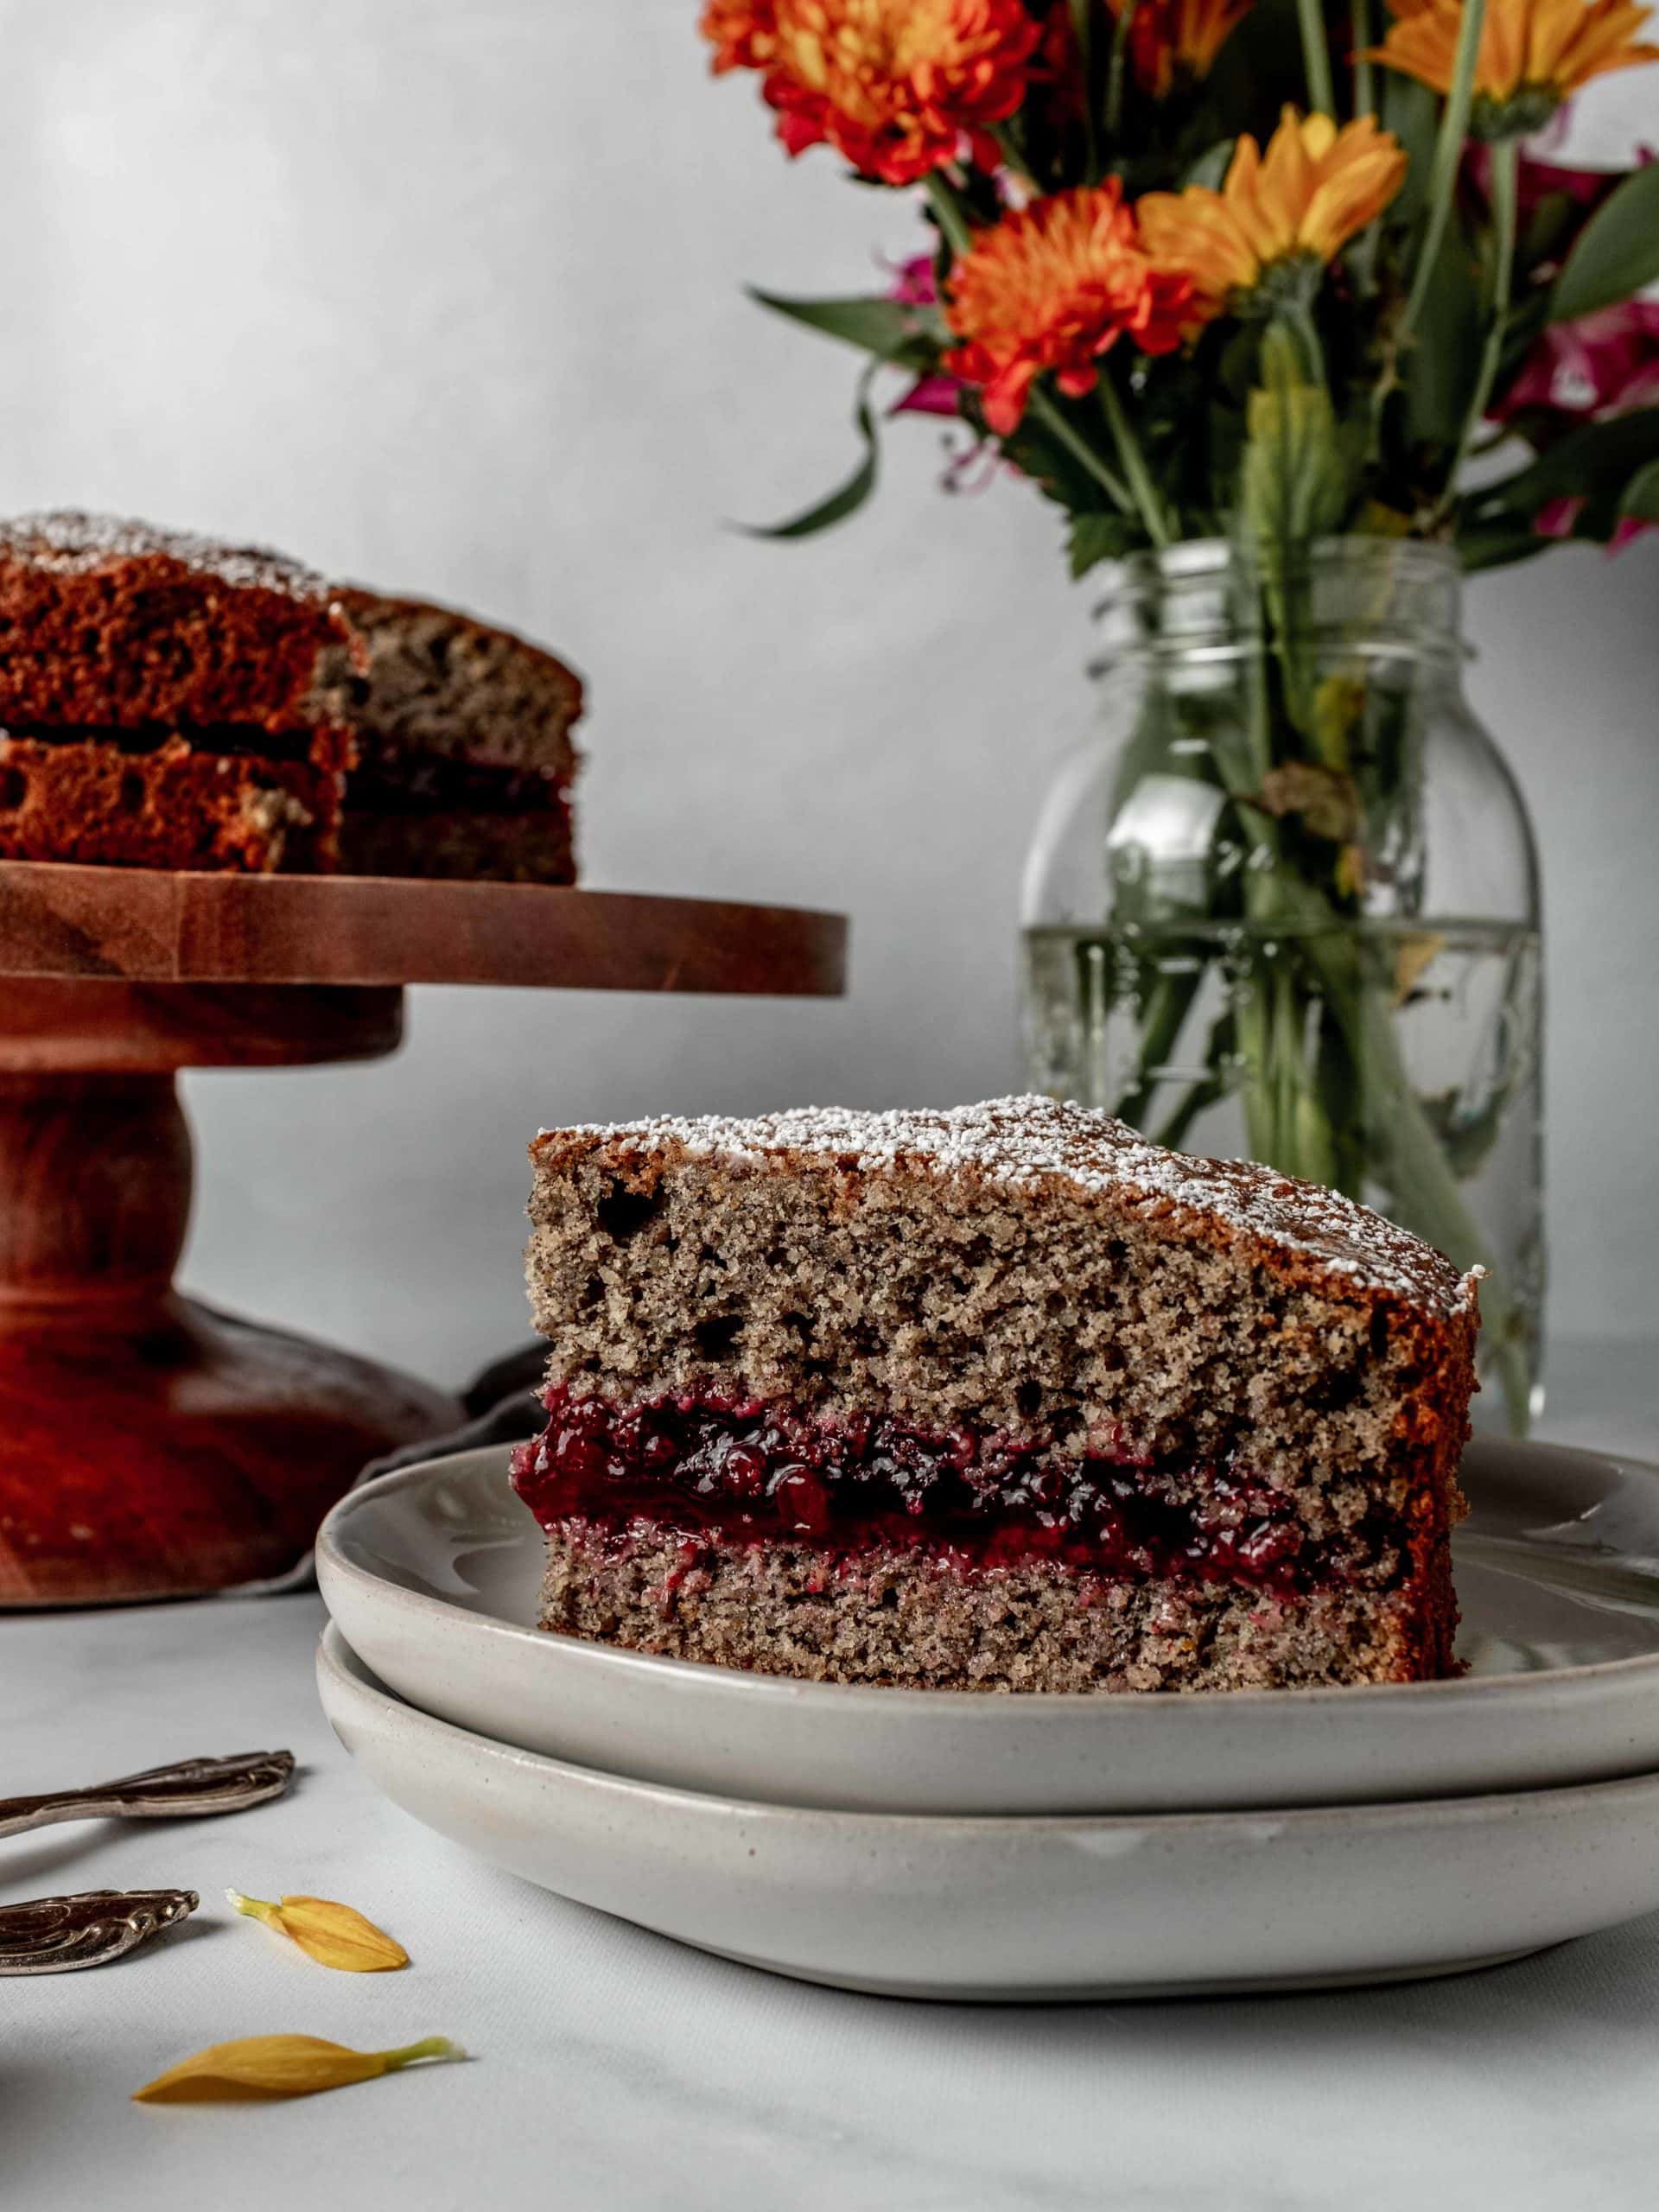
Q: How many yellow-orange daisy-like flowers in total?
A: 2